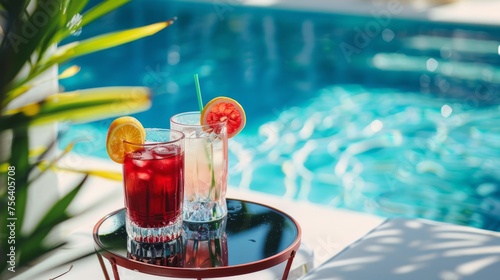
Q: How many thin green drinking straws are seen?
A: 1